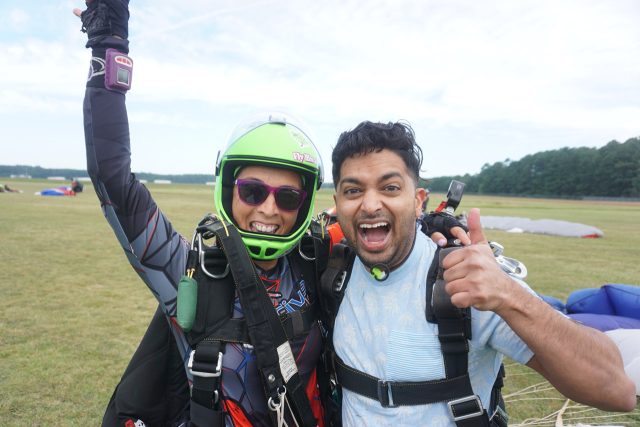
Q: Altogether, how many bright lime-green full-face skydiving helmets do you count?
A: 1